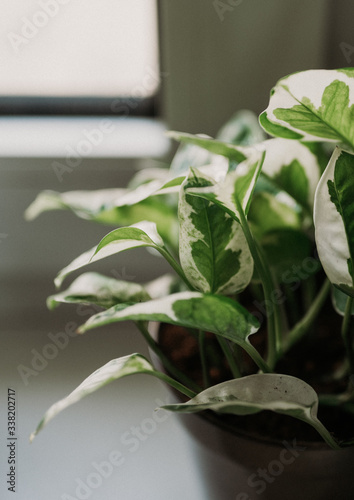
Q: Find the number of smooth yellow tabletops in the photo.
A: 0